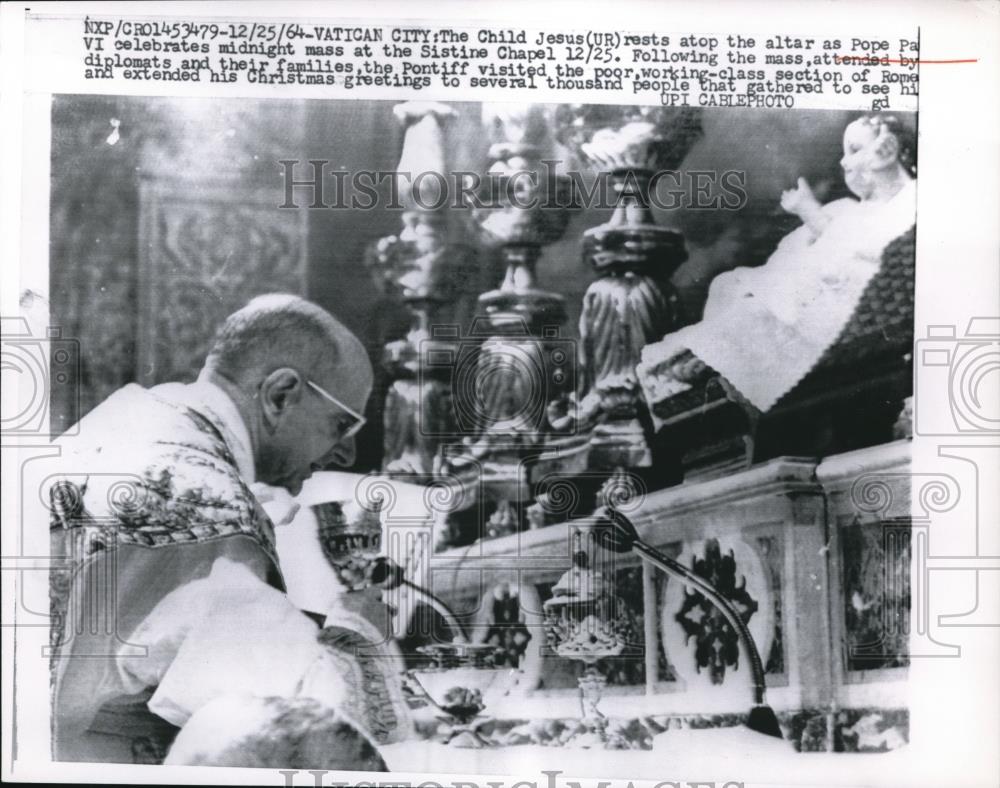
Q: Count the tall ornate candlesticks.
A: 3